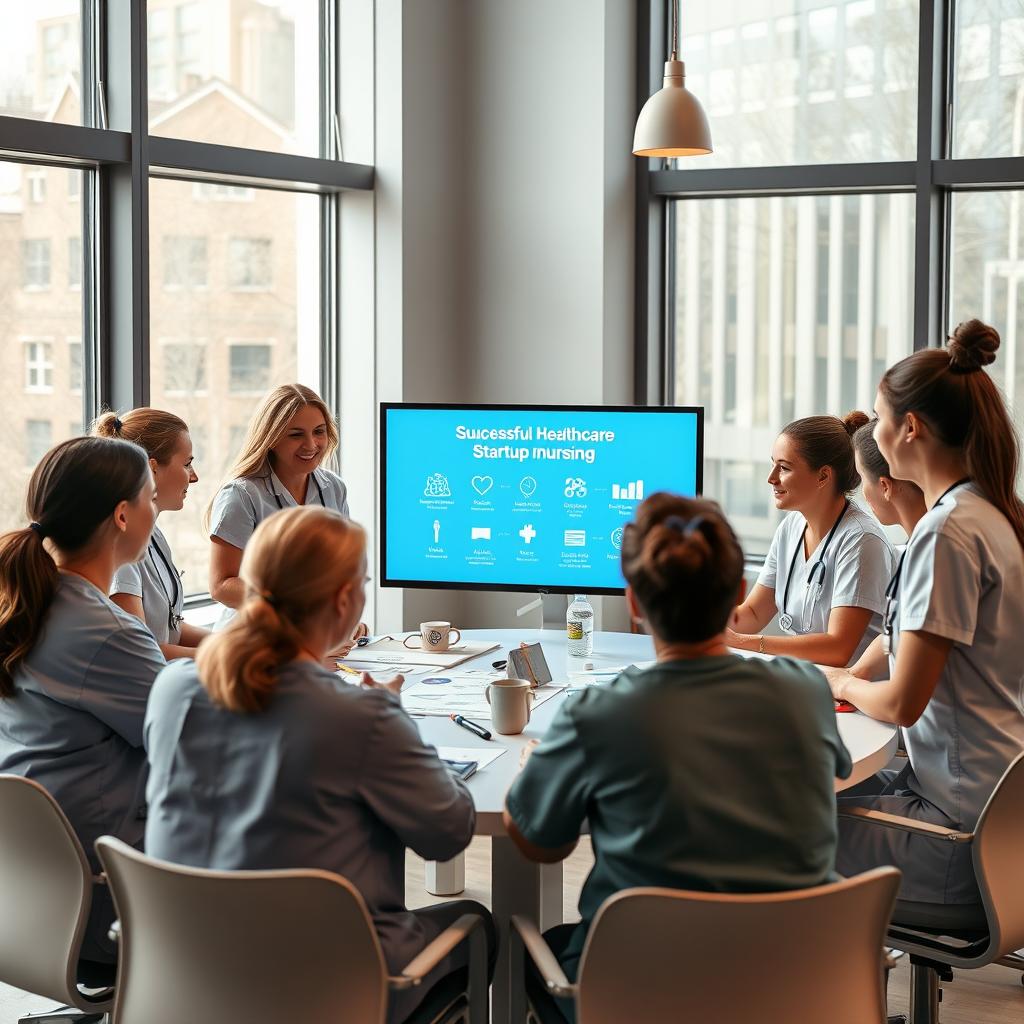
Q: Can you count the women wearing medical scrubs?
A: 8